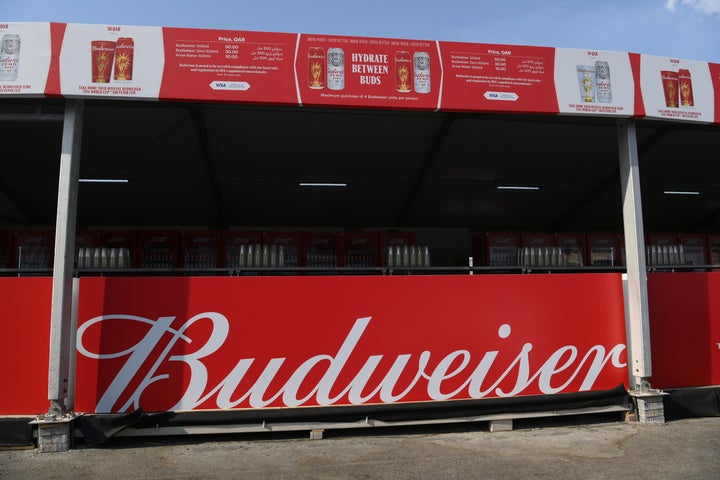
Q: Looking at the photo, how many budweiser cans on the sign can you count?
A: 8